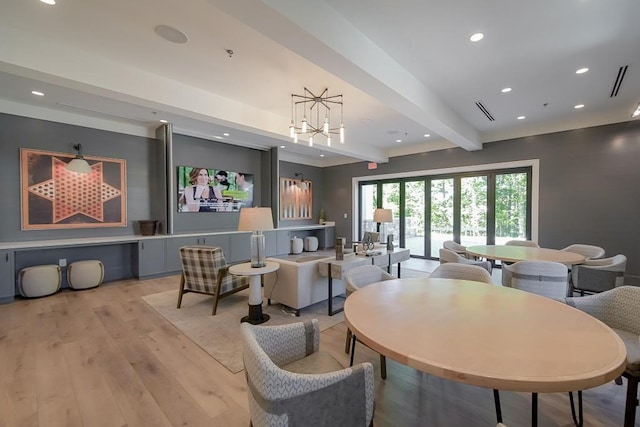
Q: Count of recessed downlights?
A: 13